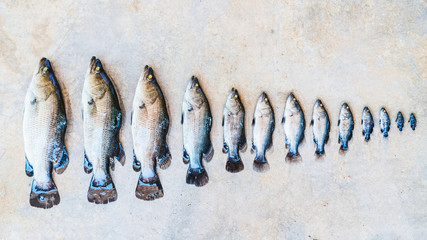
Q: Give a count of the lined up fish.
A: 13